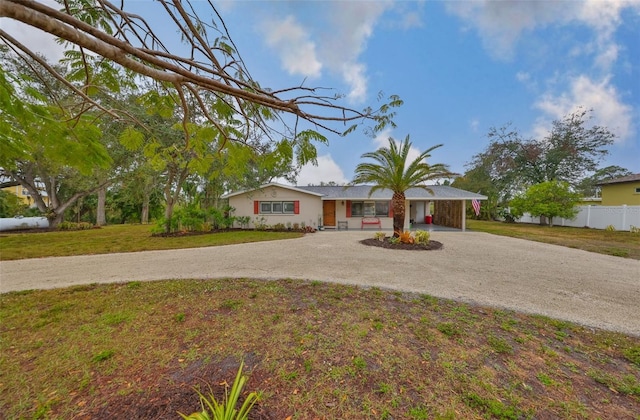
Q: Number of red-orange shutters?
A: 4